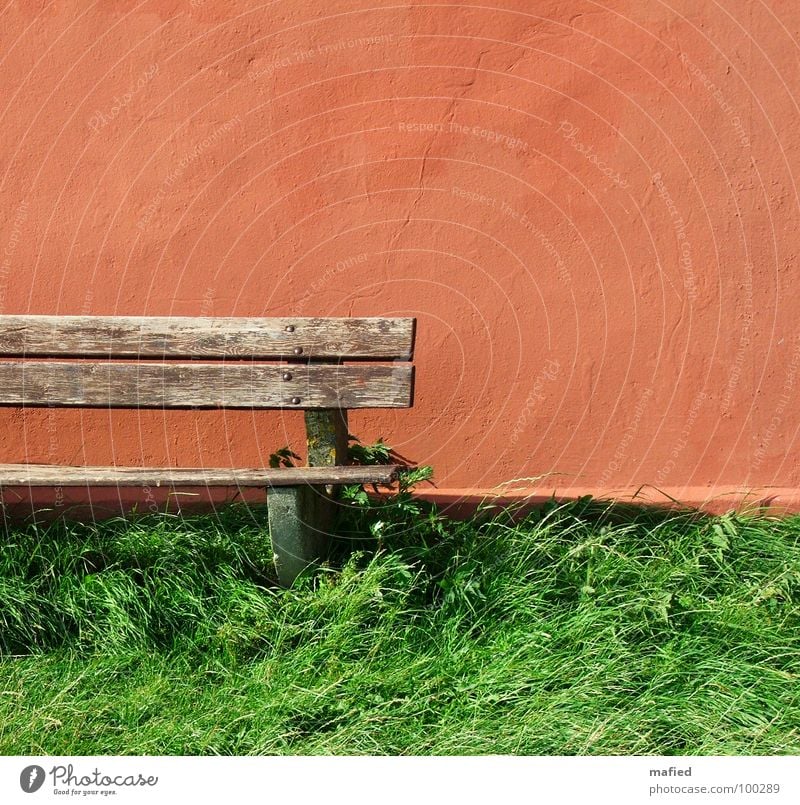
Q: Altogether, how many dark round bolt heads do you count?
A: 4